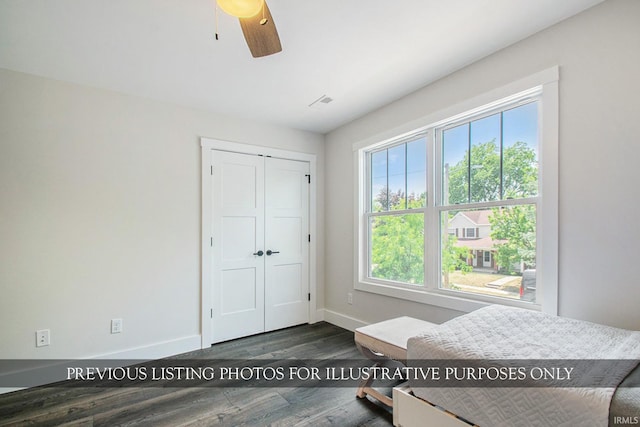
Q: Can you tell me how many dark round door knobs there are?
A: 2